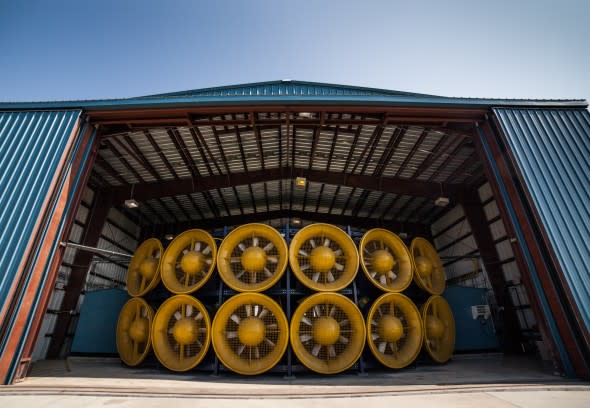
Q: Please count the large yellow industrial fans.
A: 12